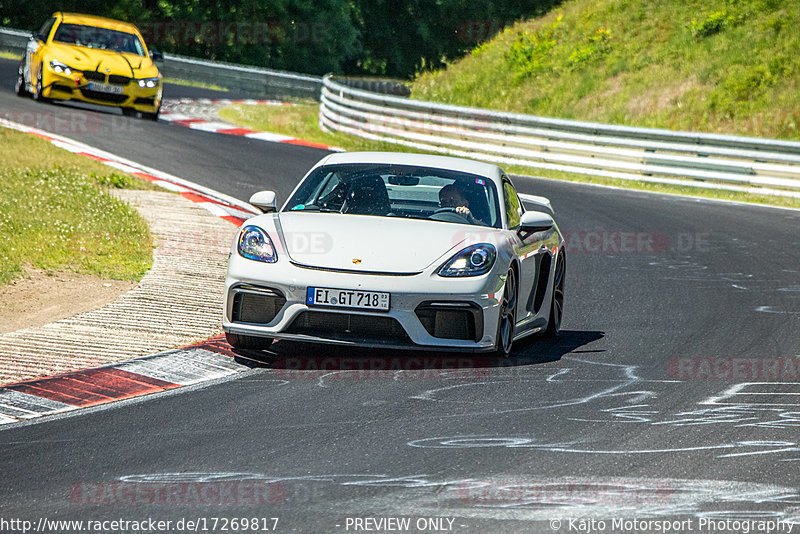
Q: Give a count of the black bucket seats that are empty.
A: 1